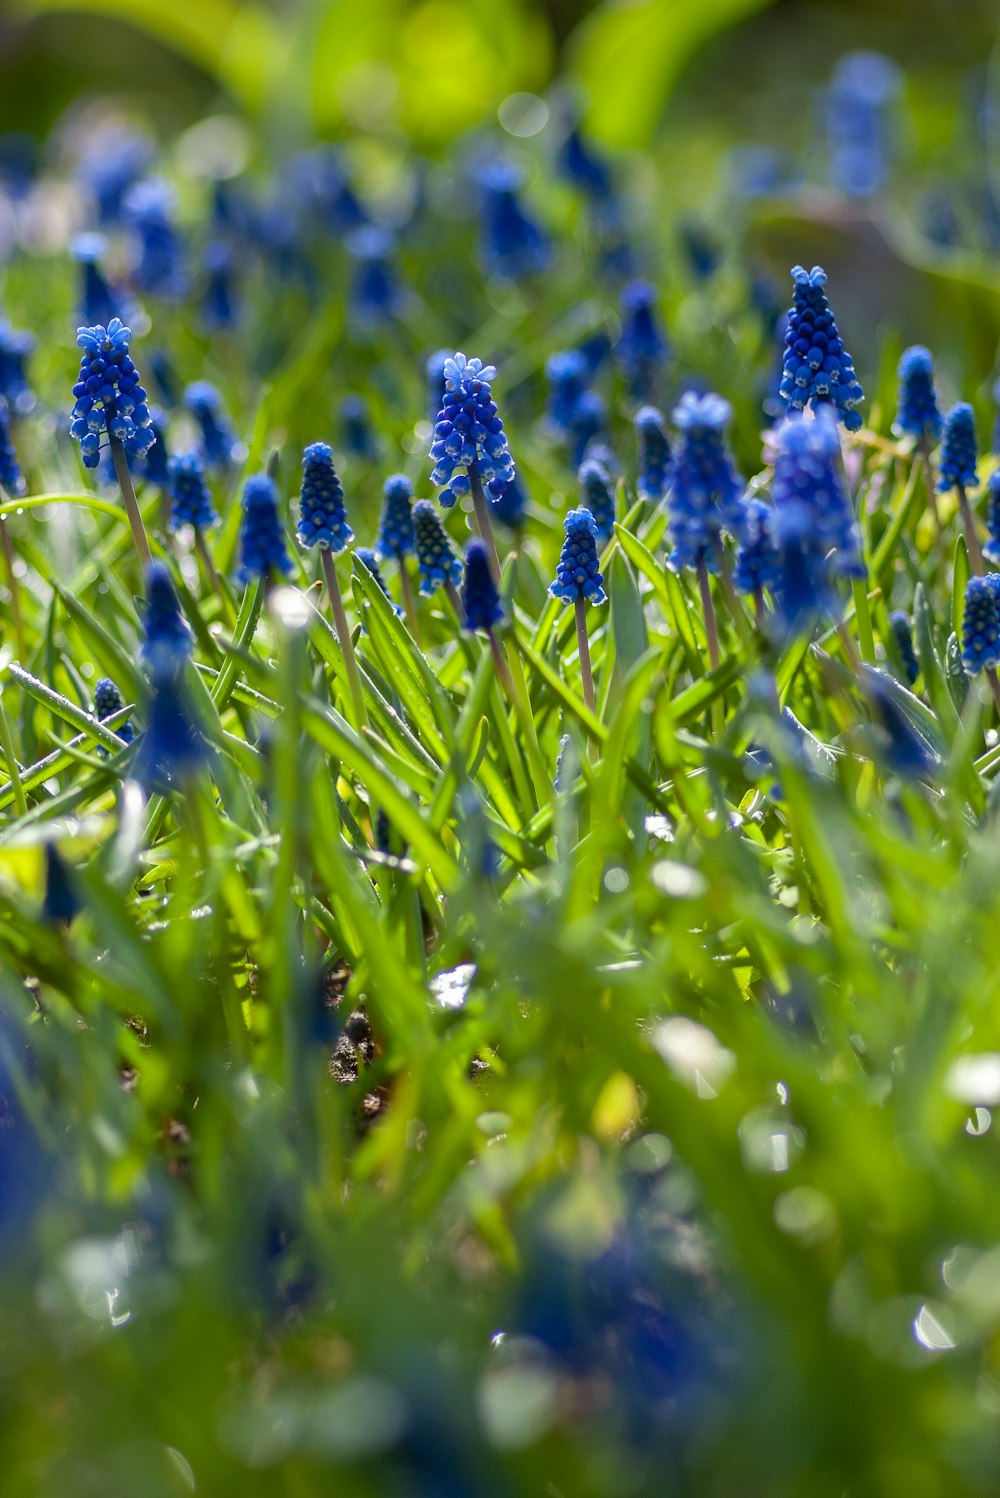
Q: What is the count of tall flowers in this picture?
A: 3